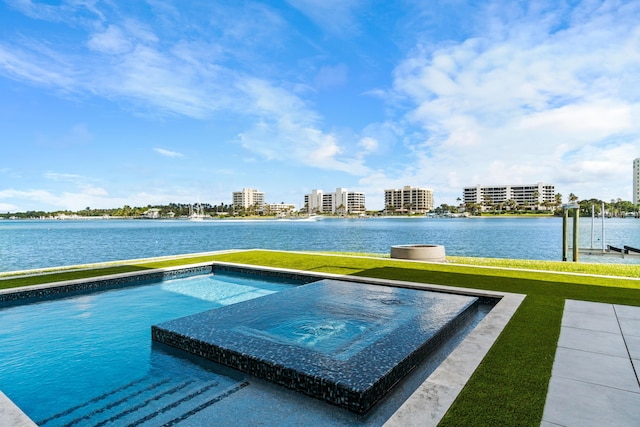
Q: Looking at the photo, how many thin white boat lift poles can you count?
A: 2